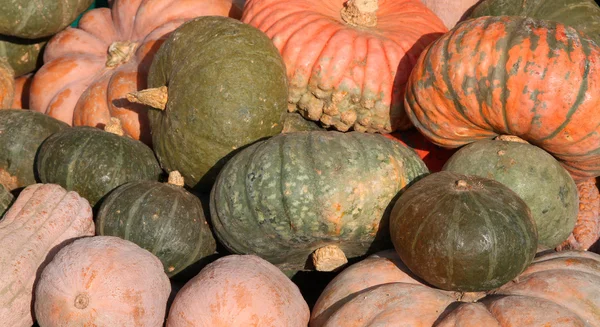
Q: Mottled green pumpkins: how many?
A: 1